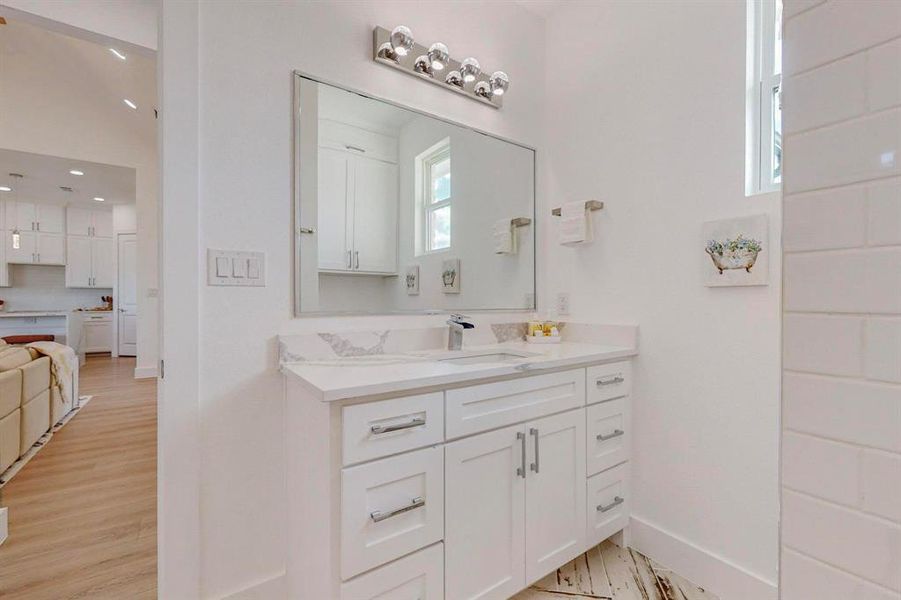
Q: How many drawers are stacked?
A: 6